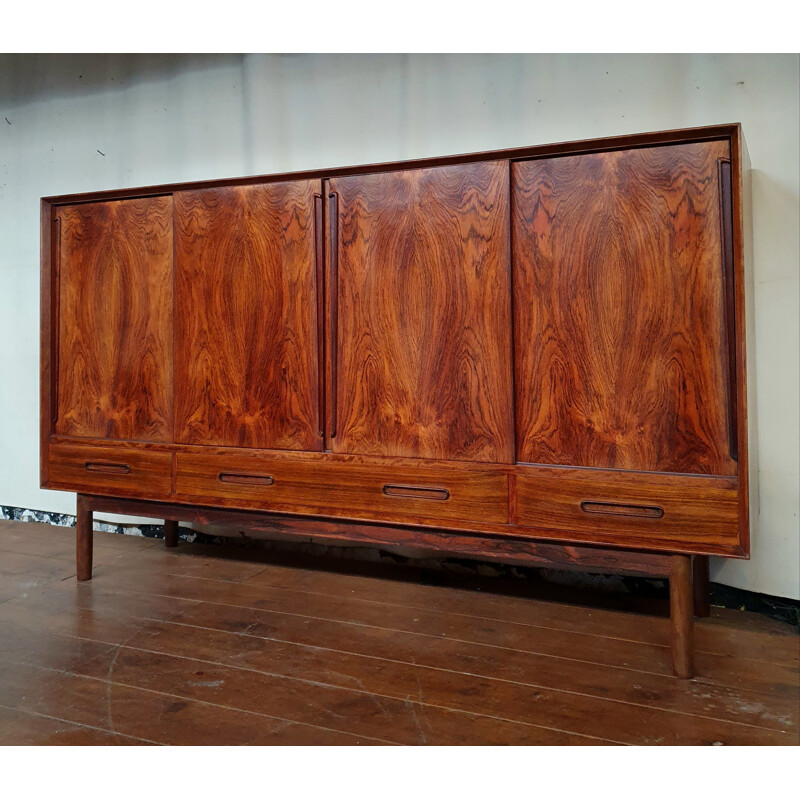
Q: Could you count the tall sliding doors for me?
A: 4